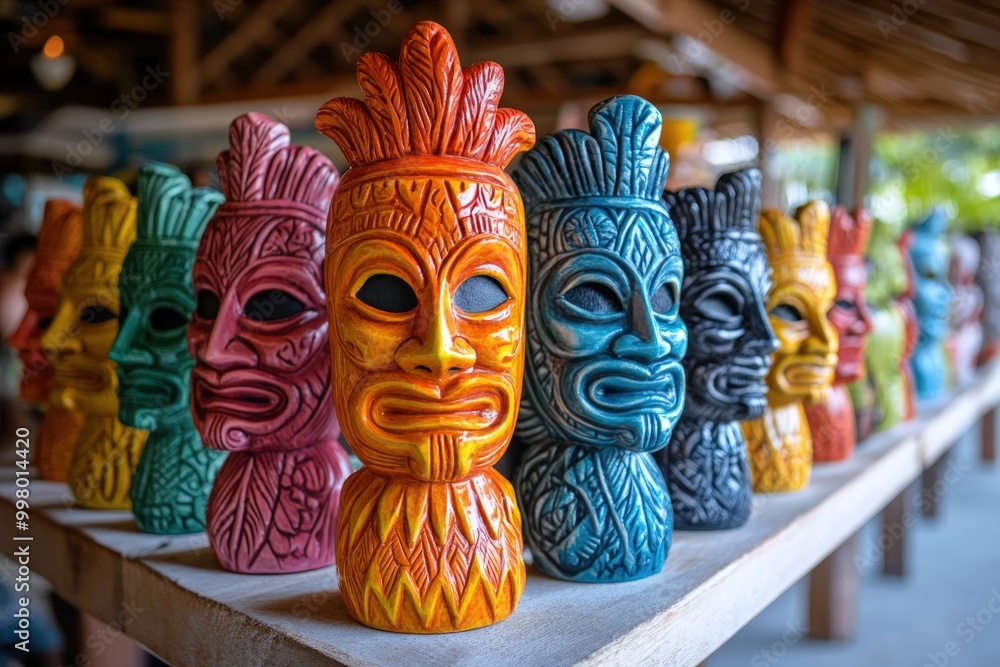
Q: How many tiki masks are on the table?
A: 14